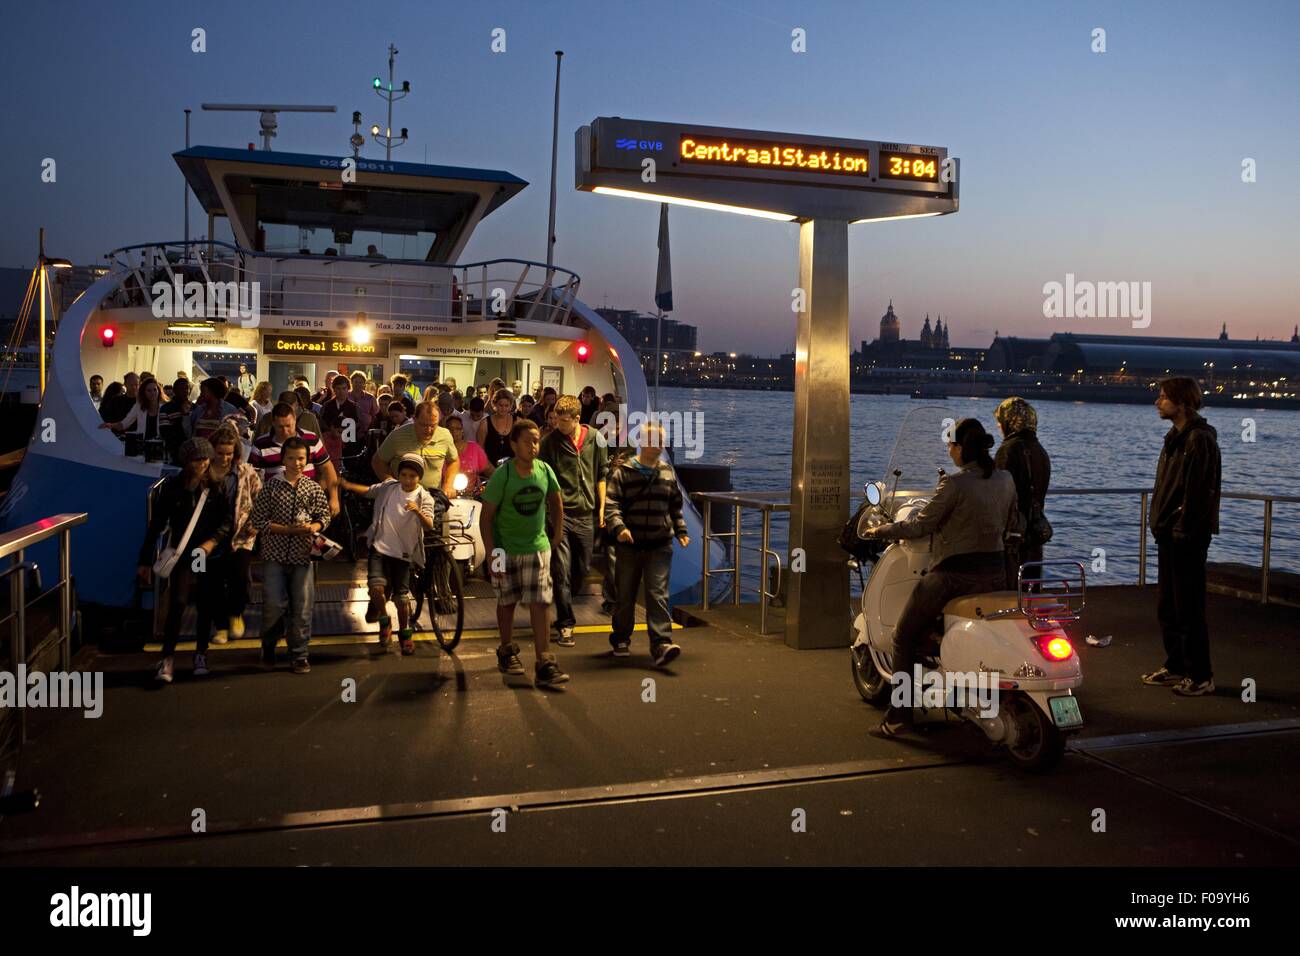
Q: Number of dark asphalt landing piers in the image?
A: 1